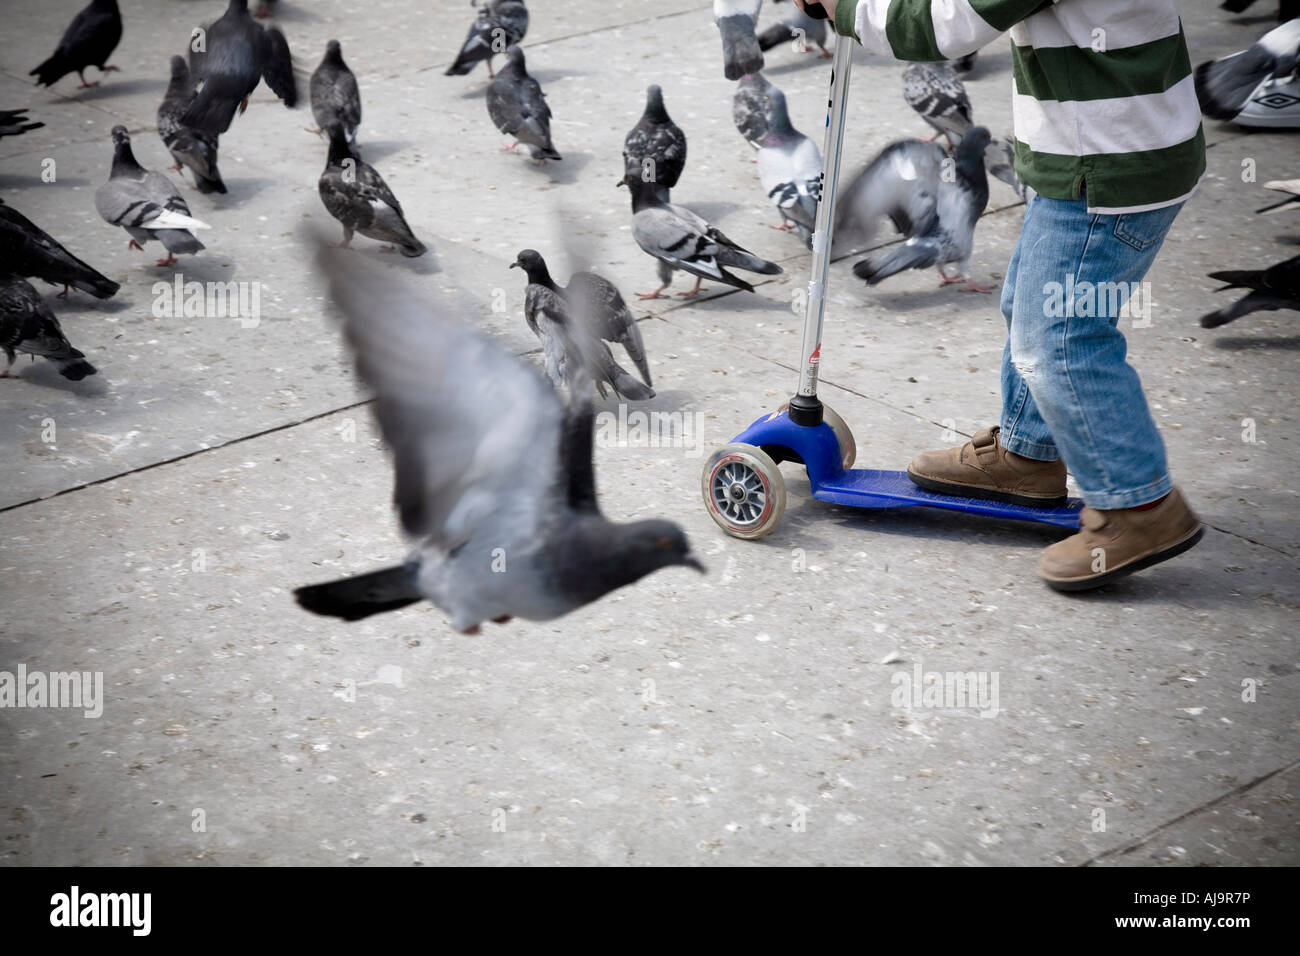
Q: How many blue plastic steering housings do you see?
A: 1